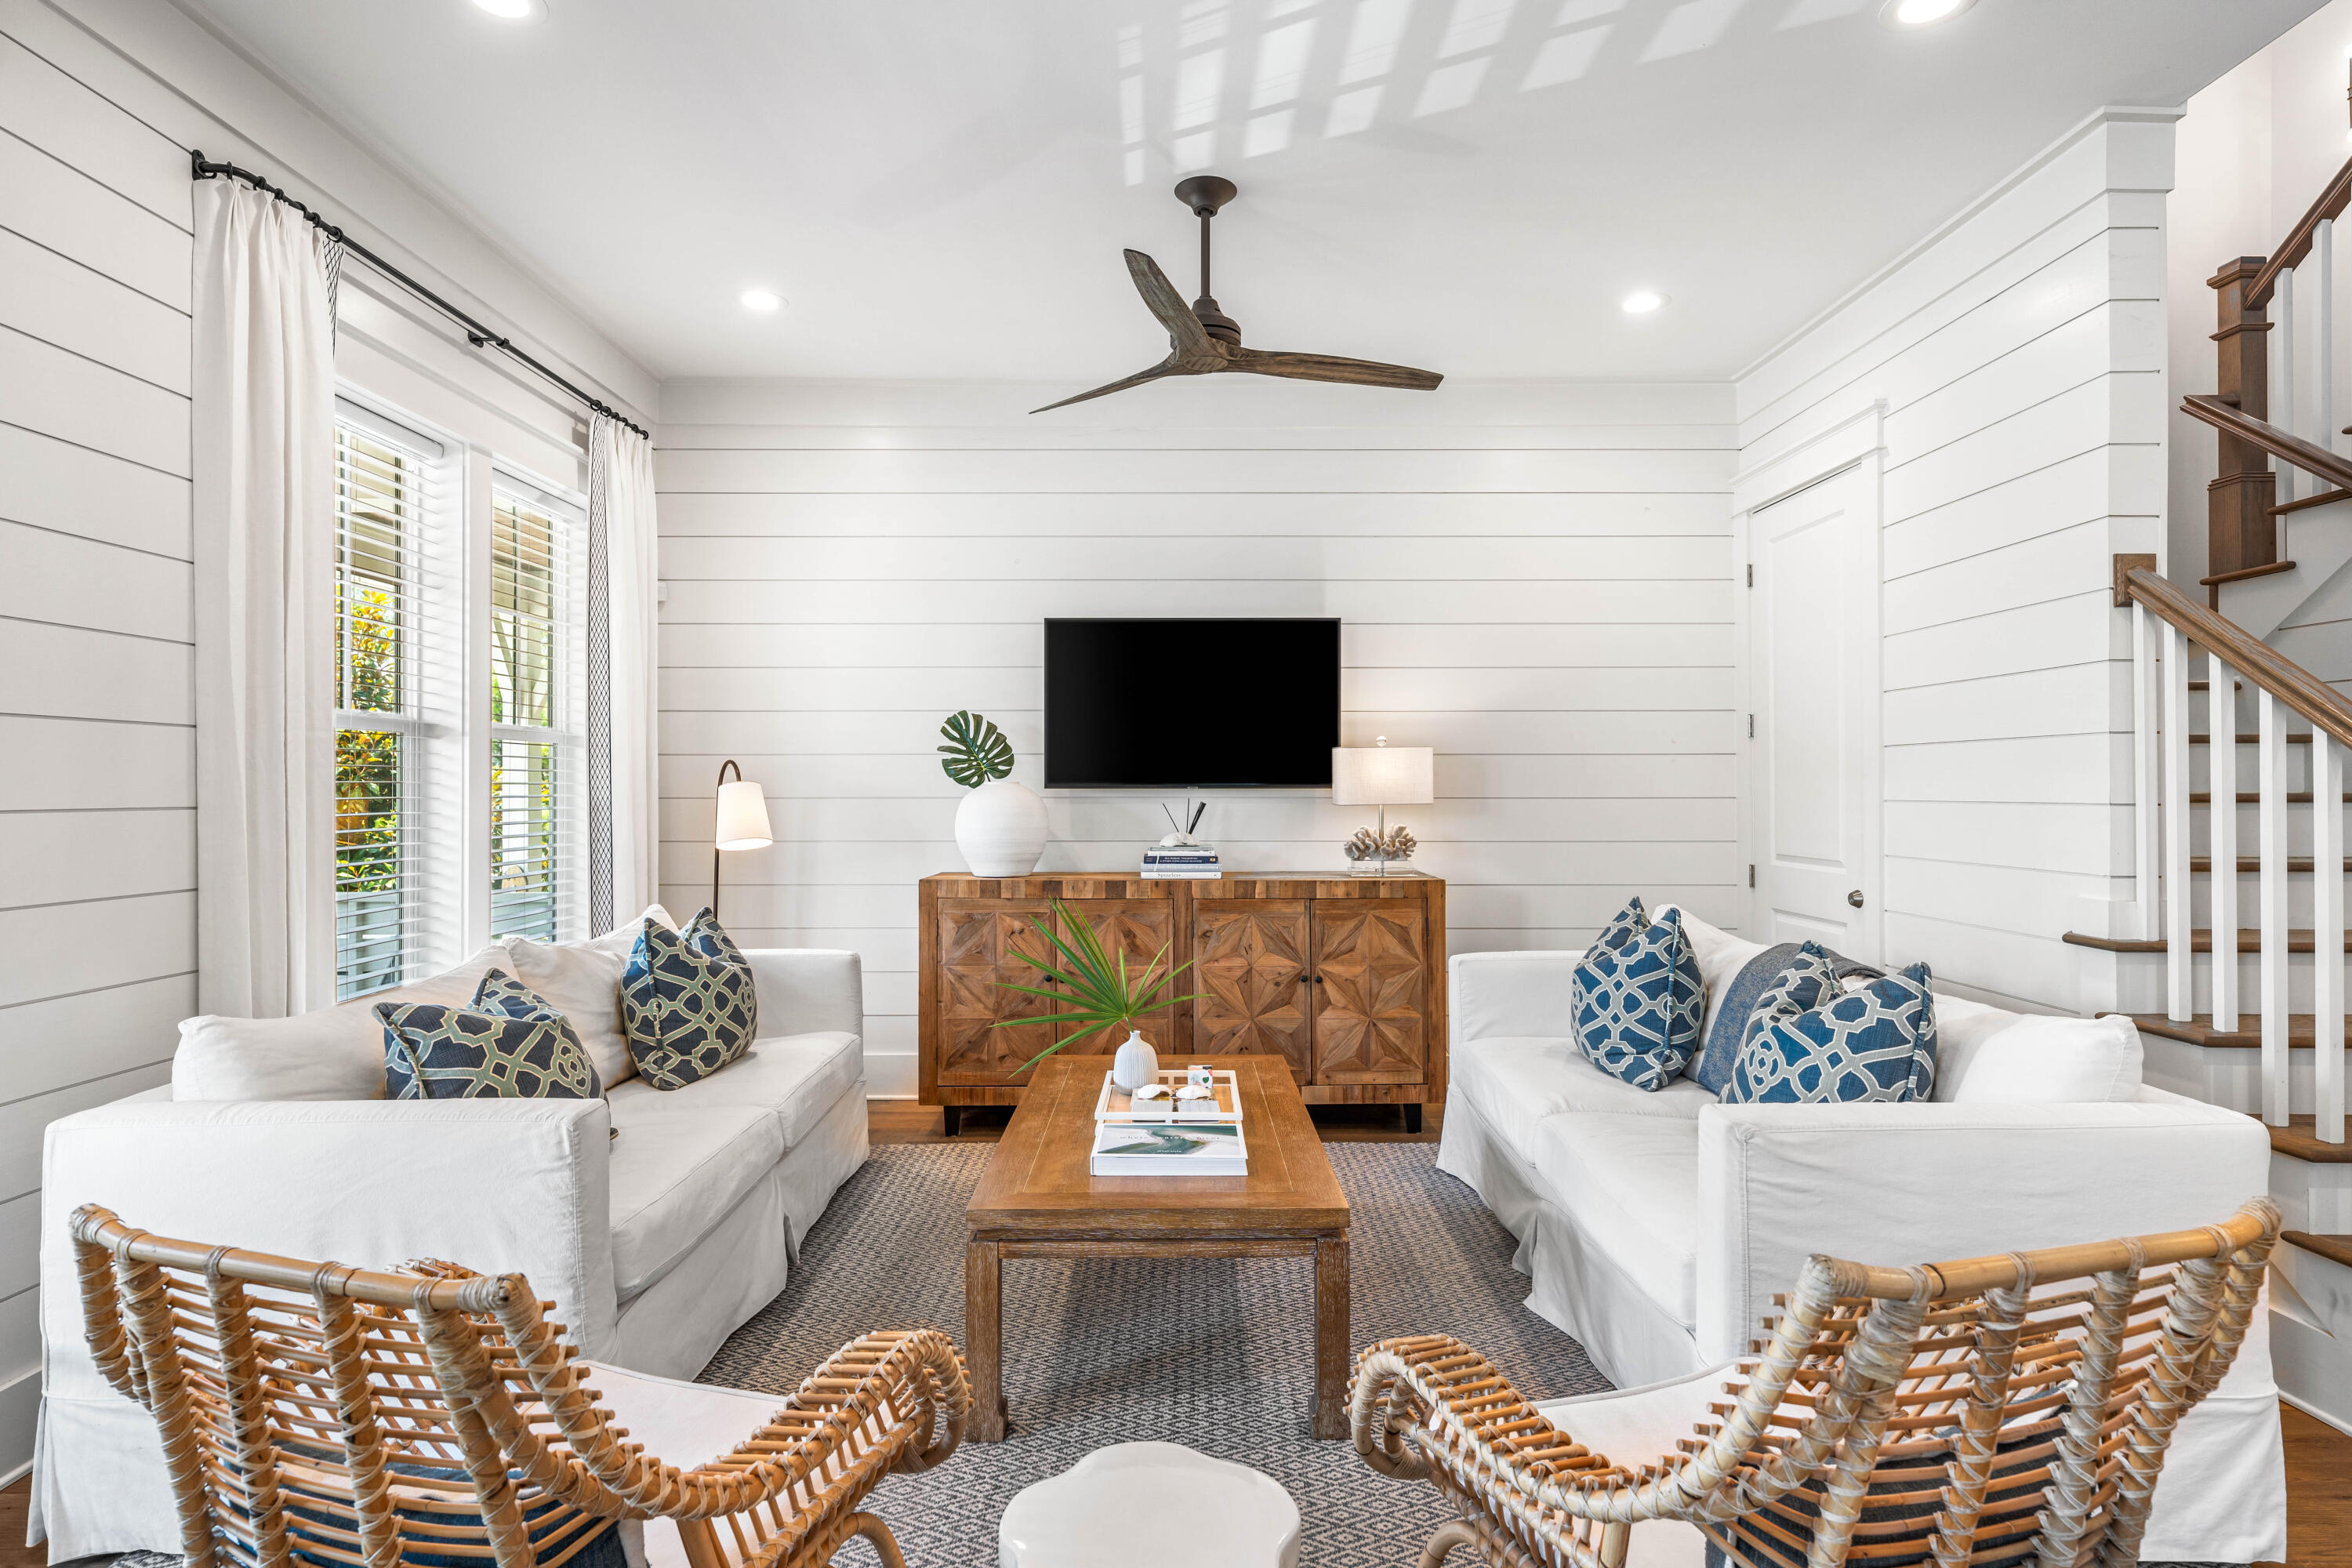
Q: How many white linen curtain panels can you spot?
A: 2